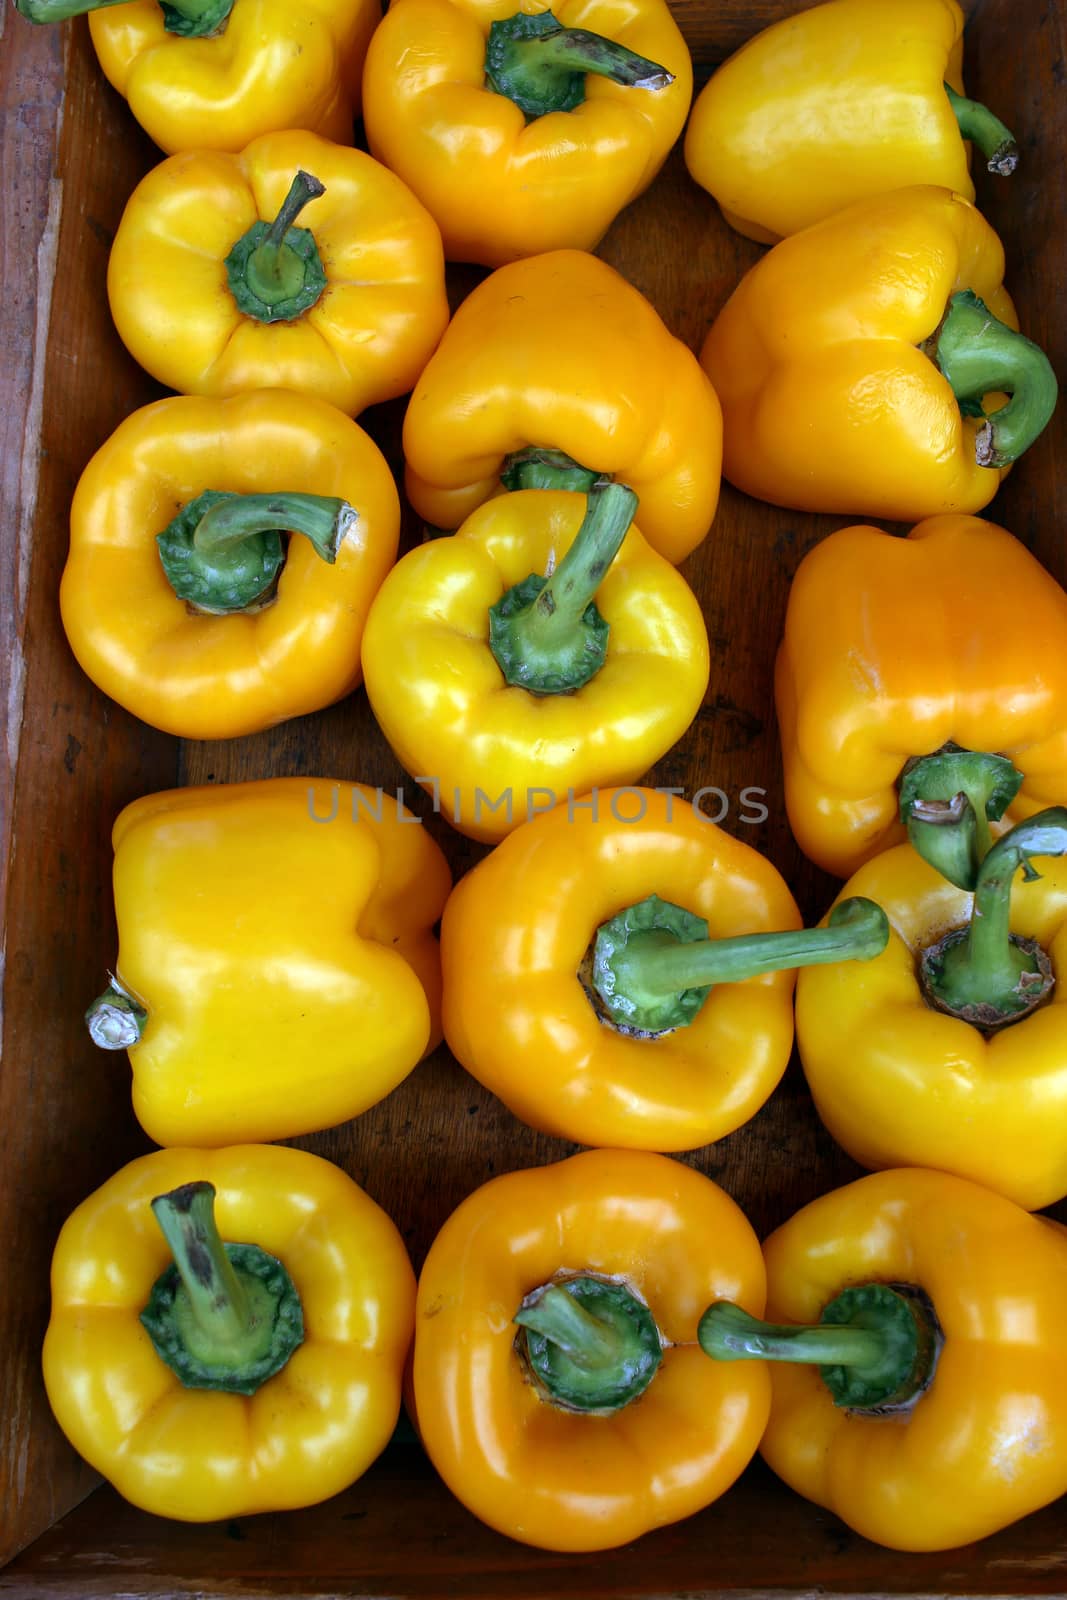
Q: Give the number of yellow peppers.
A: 15